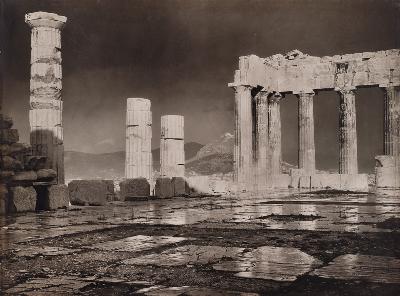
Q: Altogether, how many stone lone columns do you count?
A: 3